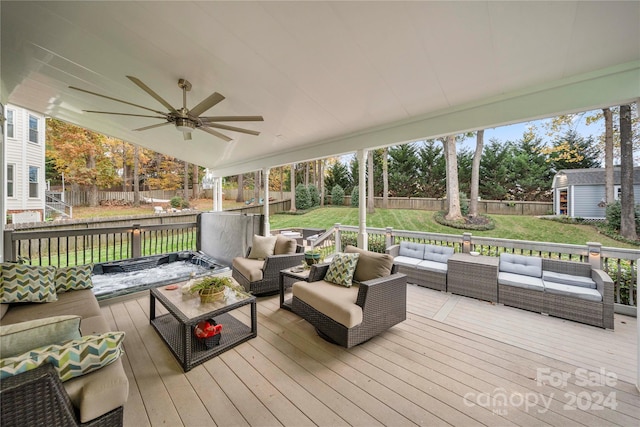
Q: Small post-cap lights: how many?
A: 5